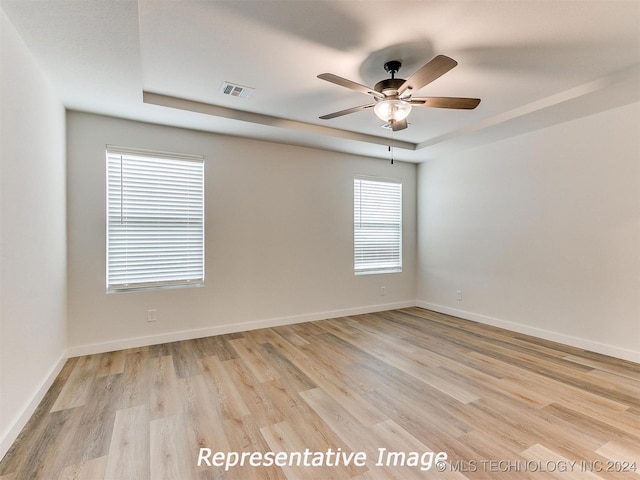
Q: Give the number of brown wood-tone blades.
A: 5